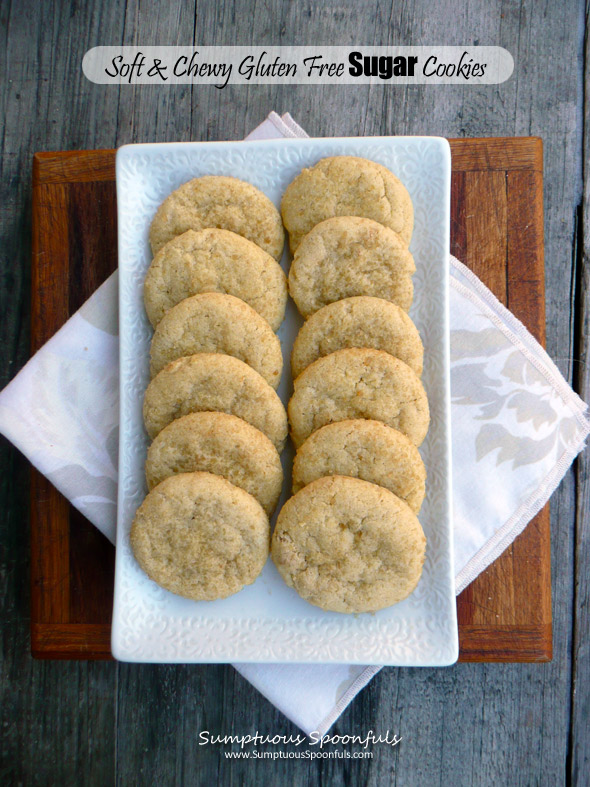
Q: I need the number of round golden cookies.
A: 12